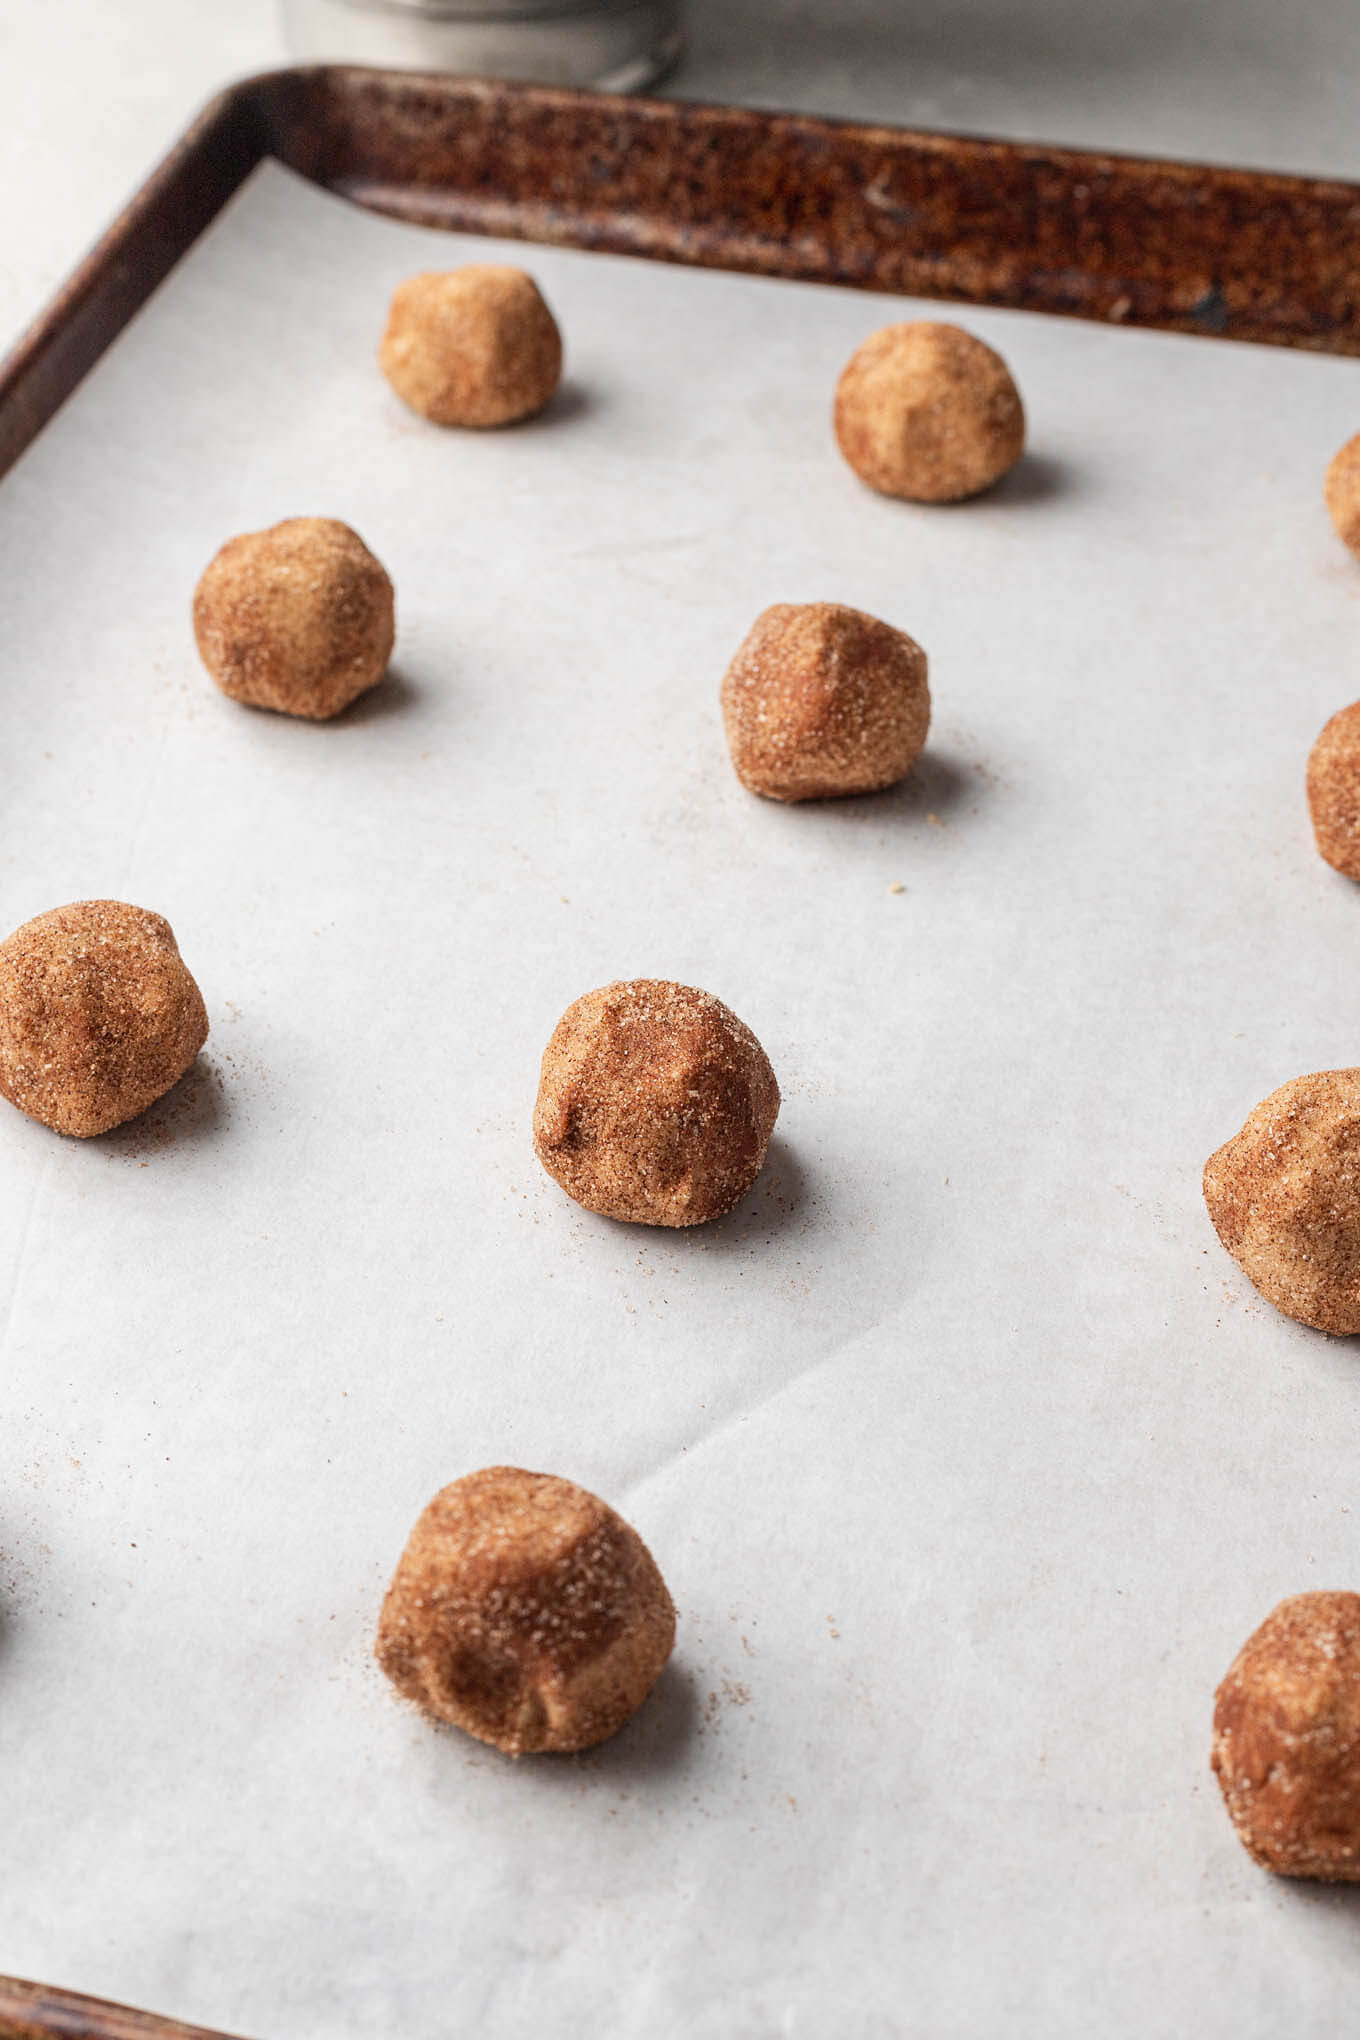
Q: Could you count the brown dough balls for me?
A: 11